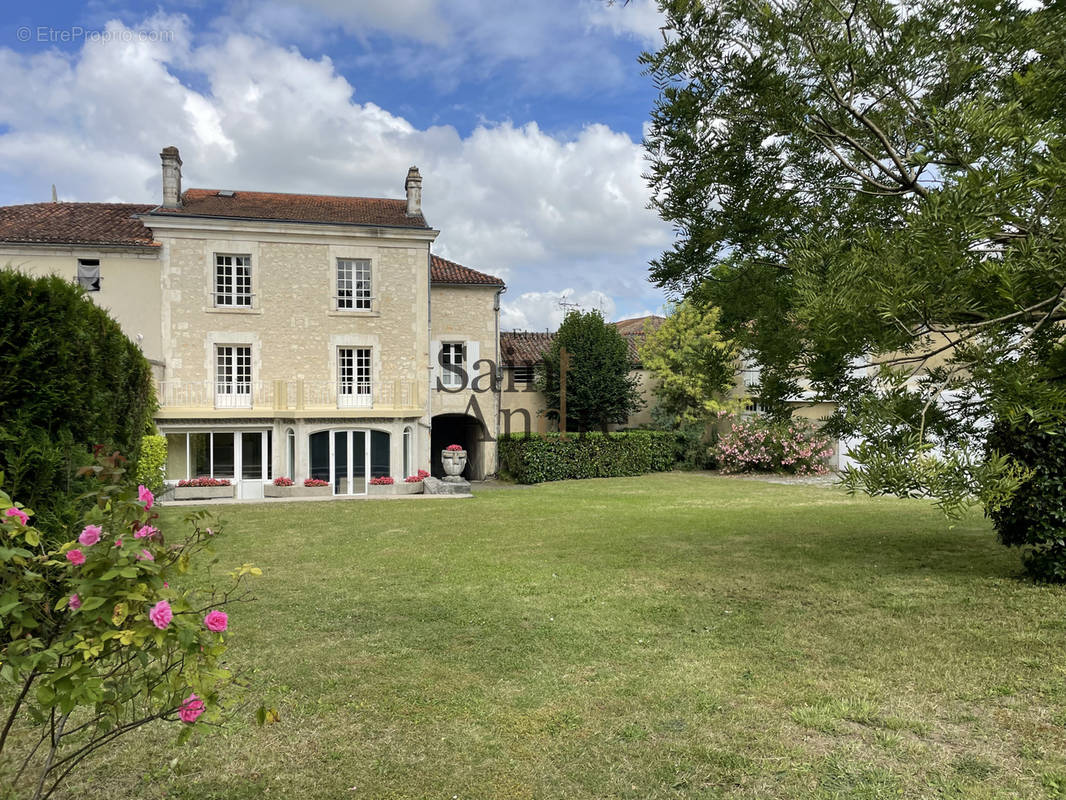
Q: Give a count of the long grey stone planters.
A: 3